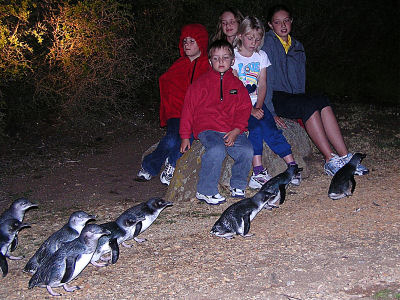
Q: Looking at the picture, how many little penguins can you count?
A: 9